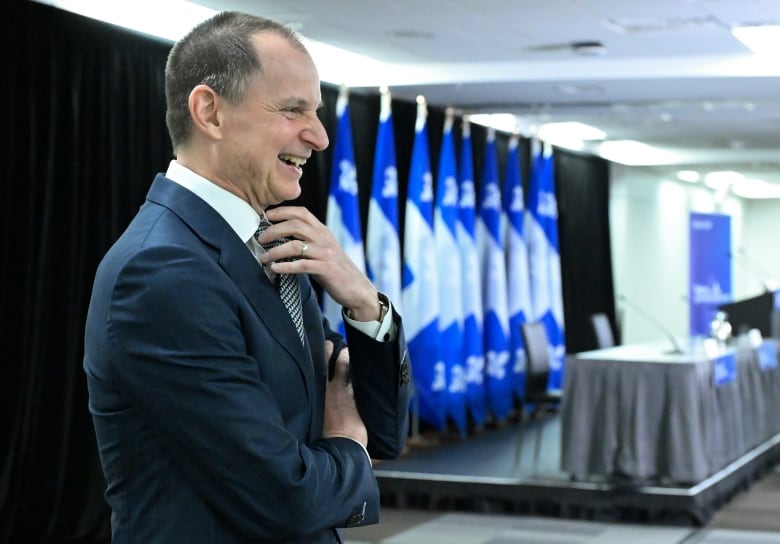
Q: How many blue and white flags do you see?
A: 9